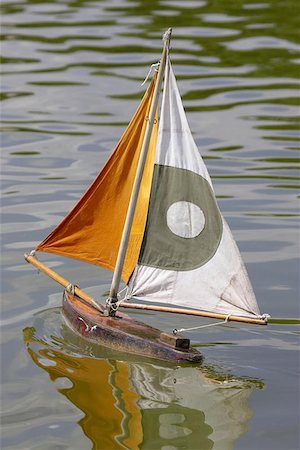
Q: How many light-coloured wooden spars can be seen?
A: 3